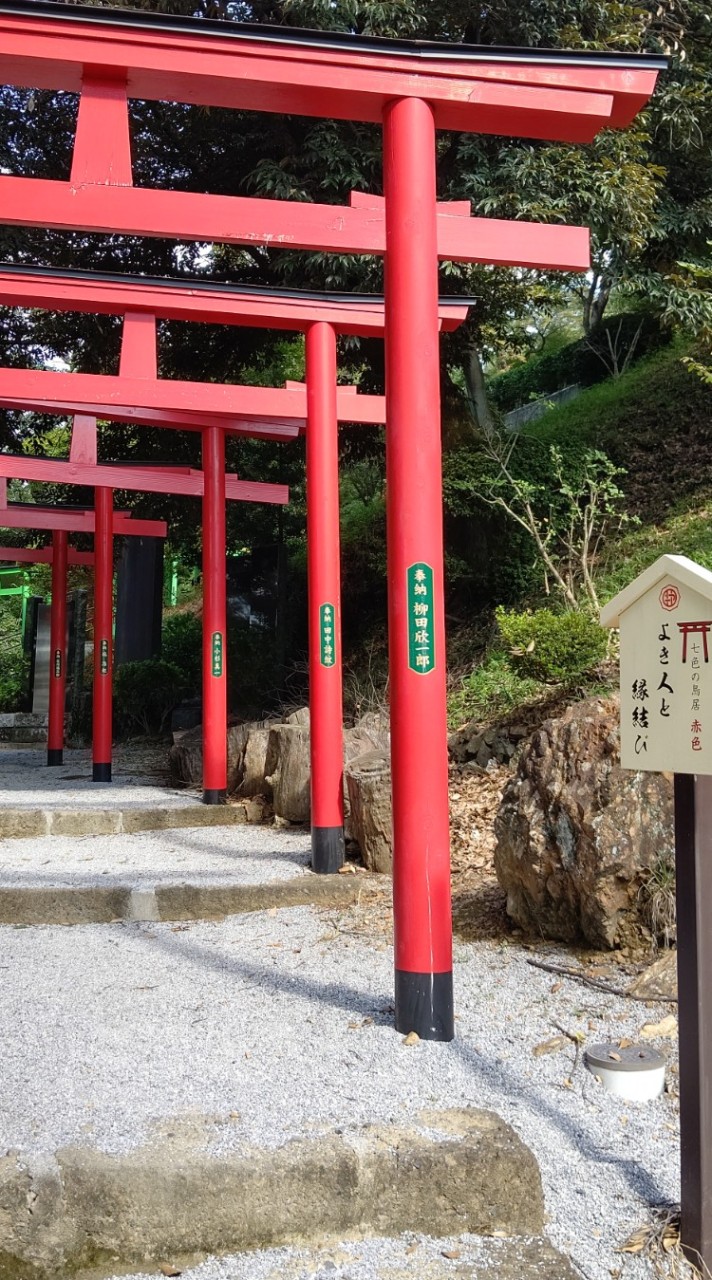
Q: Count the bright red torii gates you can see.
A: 5